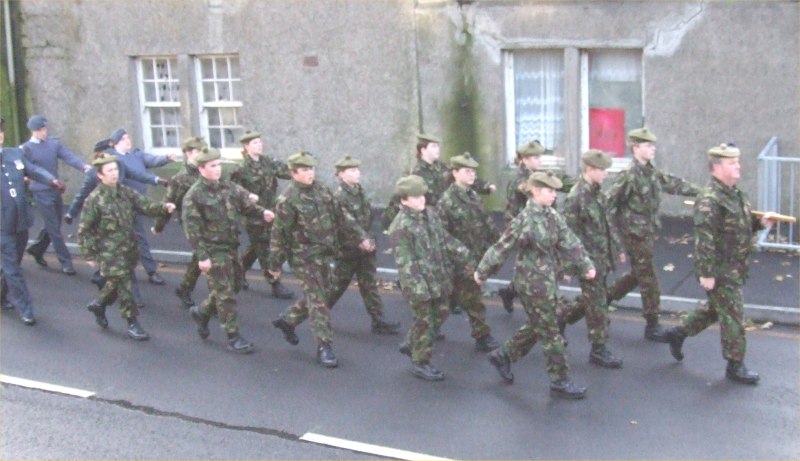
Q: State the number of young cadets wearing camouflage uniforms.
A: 13